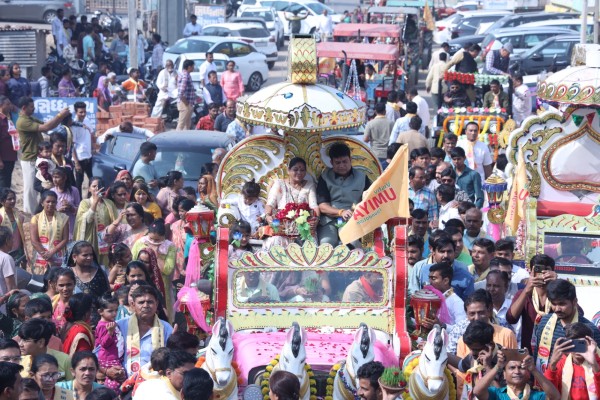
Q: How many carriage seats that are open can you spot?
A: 1